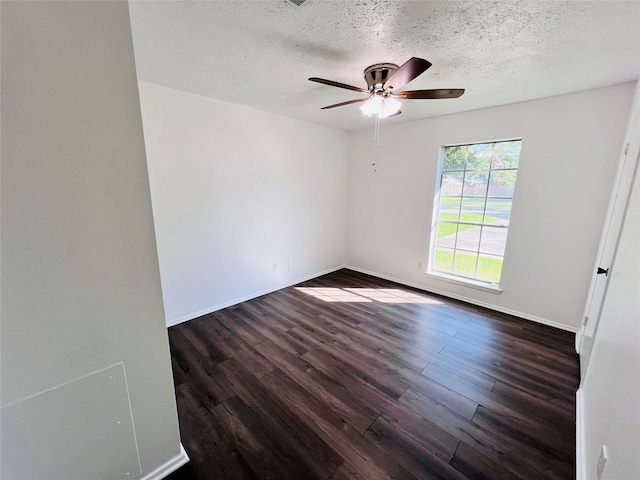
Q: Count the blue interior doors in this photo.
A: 0